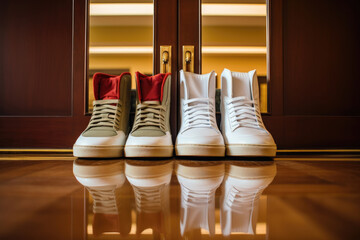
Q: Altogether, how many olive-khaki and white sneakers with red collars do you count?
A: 2